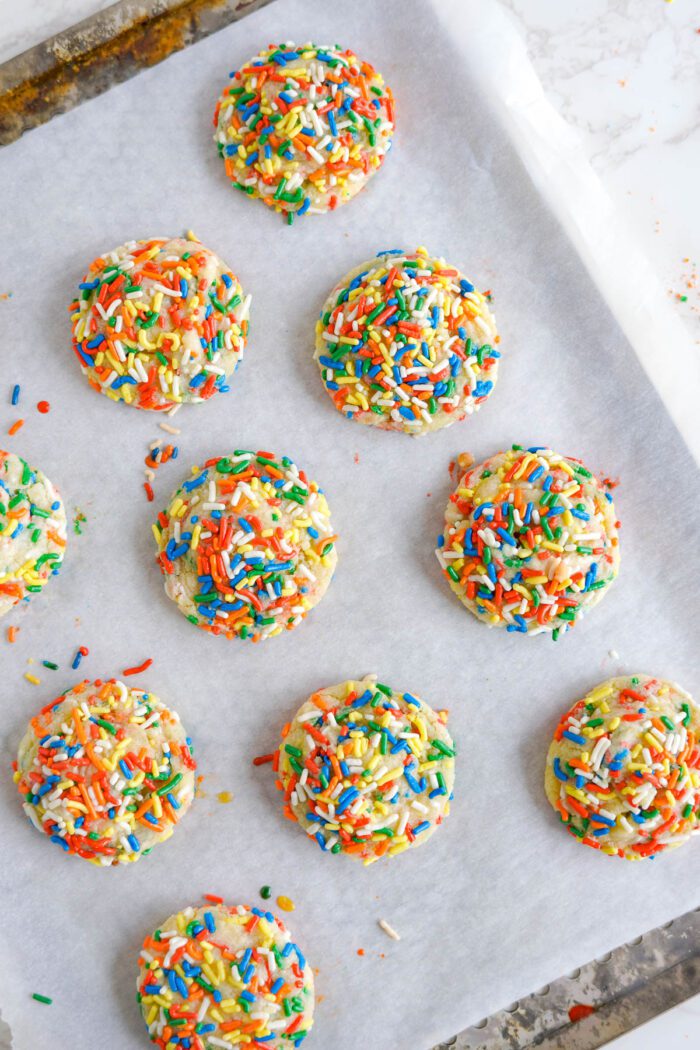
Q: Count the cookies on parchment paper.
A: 10